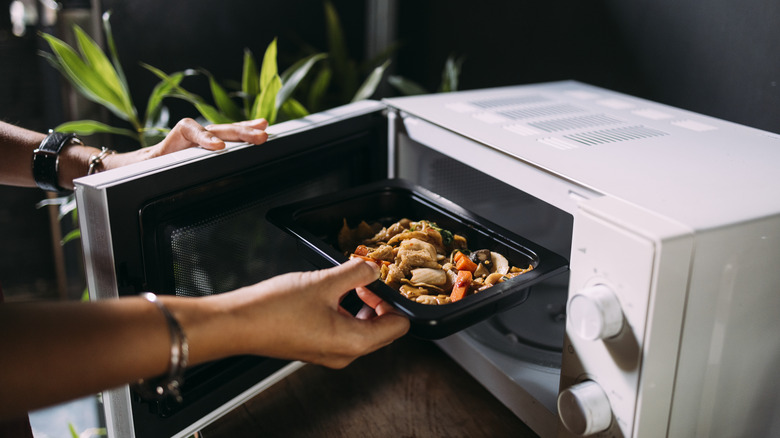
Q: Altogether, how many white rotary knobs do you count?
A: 2